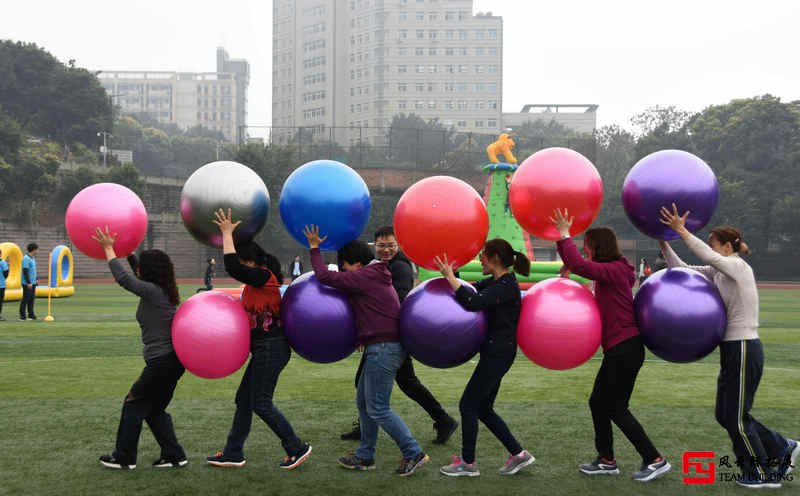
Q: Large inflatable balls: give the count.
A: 11